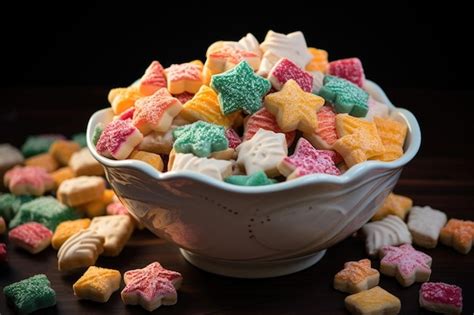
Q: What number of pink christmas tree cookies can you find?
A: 0